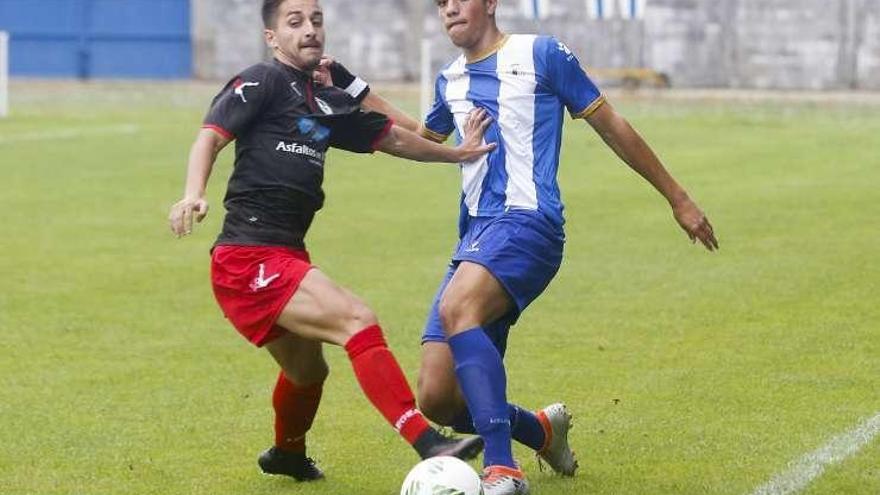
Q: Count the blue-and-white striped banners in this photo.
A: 3